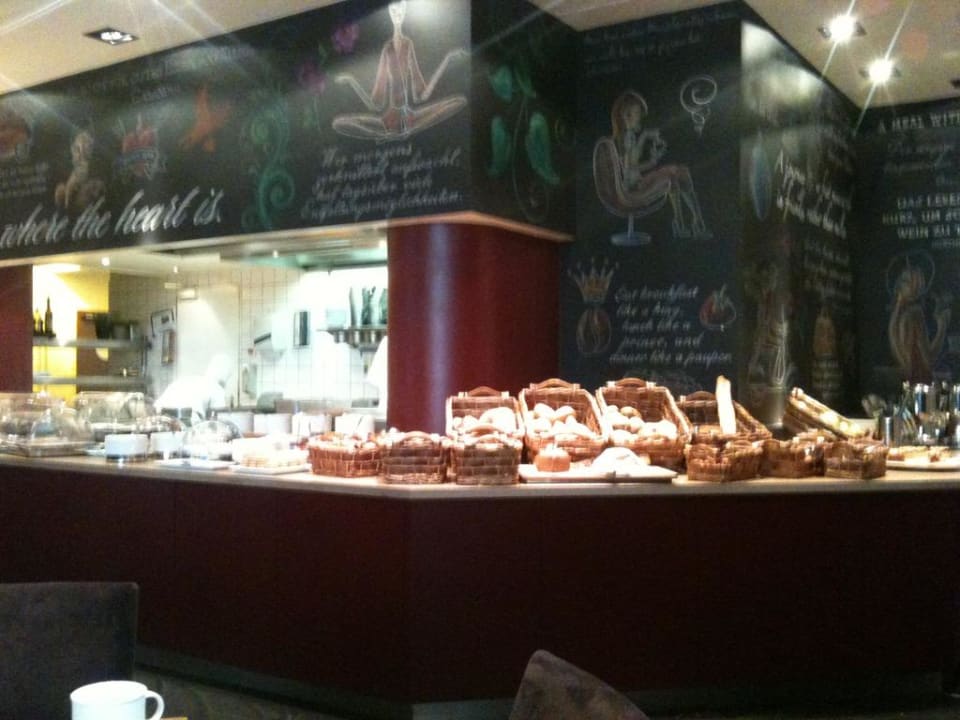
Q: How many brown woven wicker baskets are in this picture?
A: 11